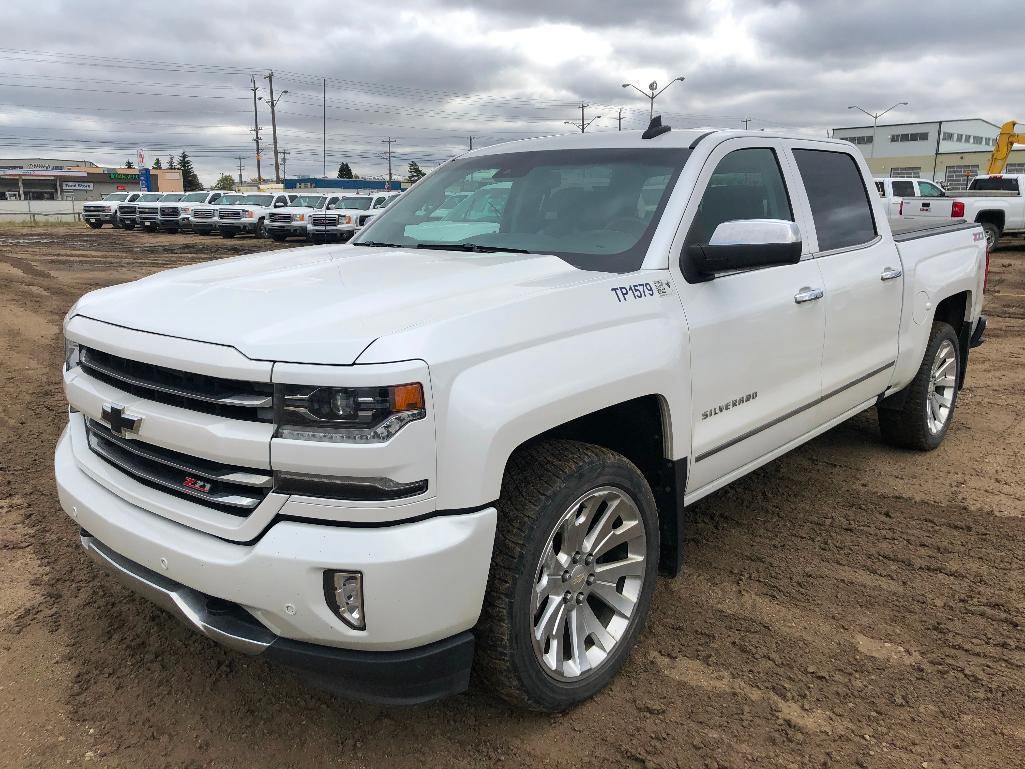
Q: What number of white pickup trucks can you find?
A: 12